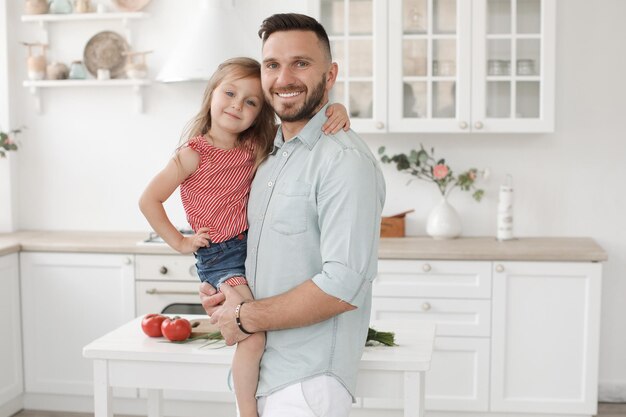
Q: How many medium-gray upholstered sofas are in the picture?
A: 0